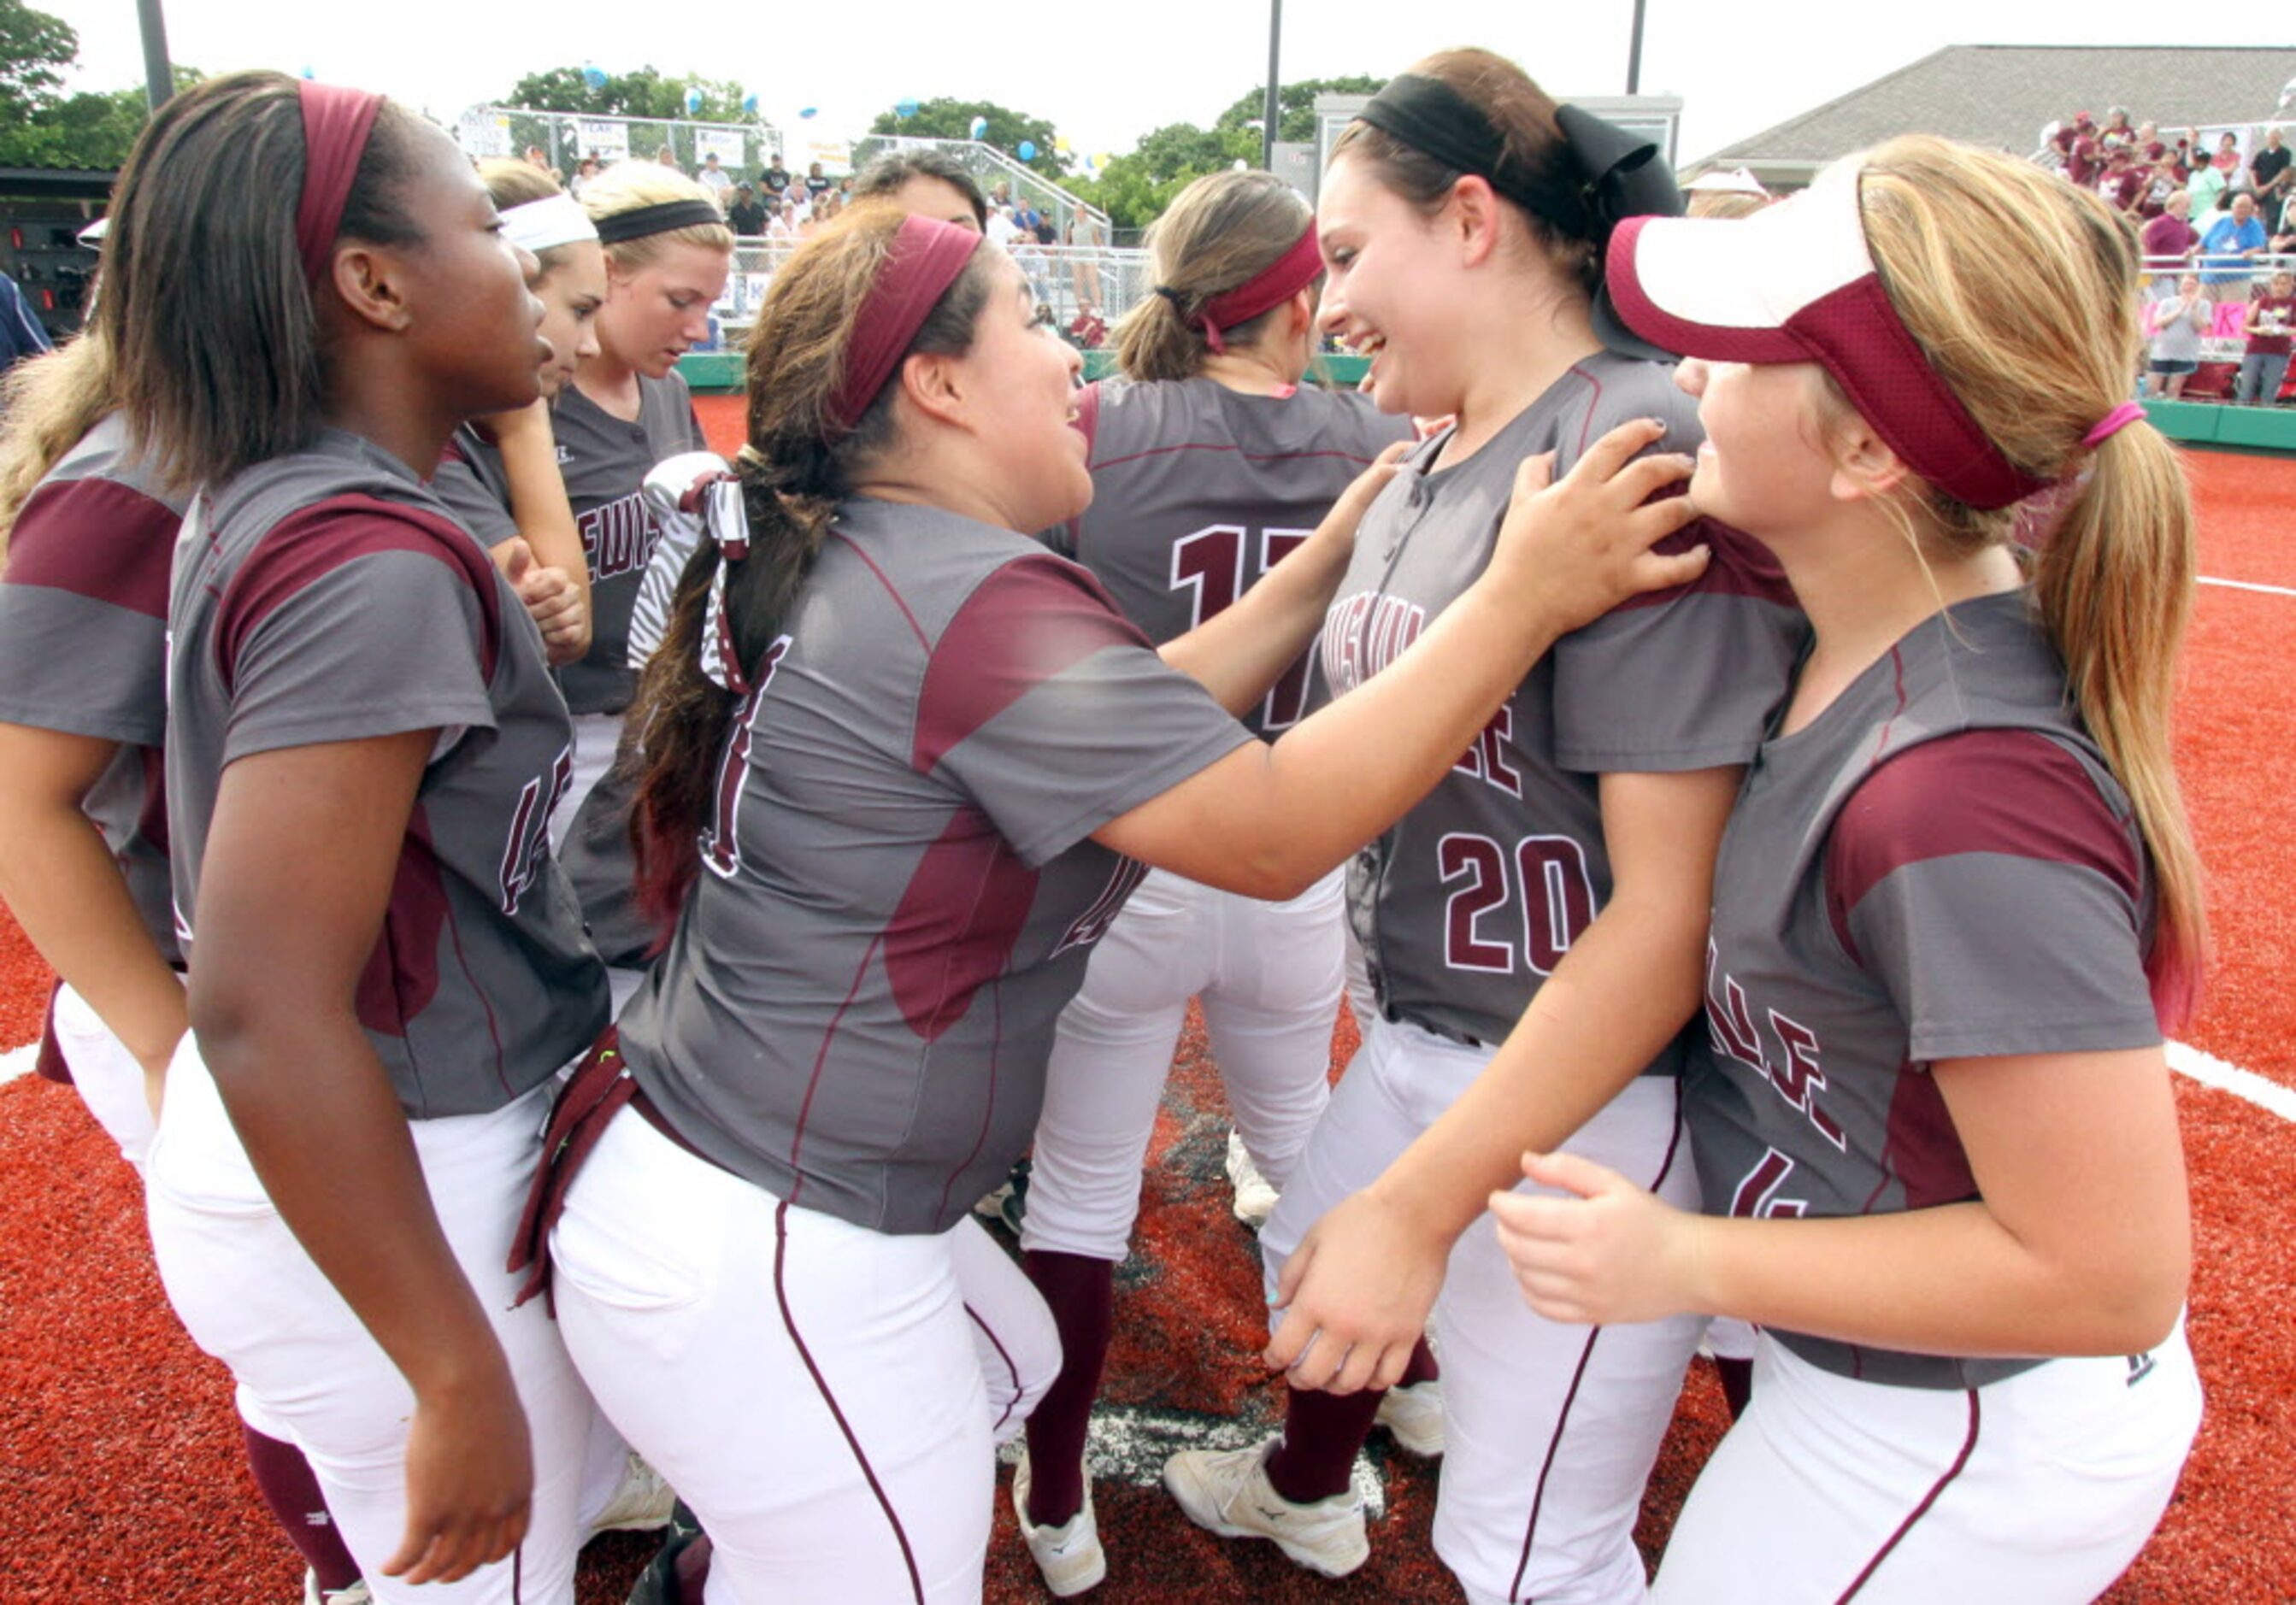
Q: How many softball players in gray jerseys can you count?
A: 8